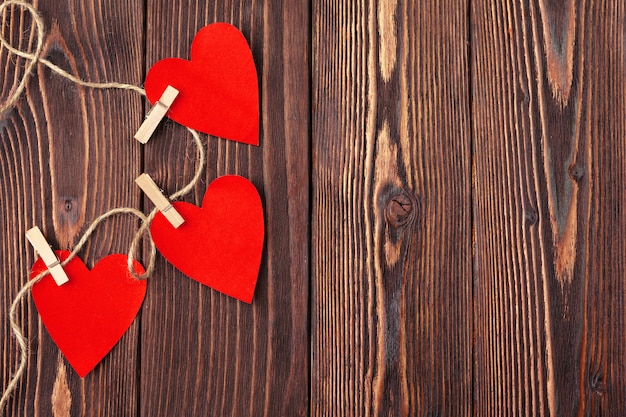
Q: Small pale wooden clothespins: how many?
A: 3